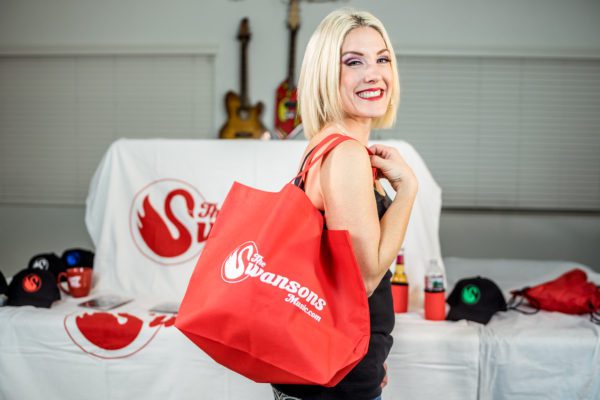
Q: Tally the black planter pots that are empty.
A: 0